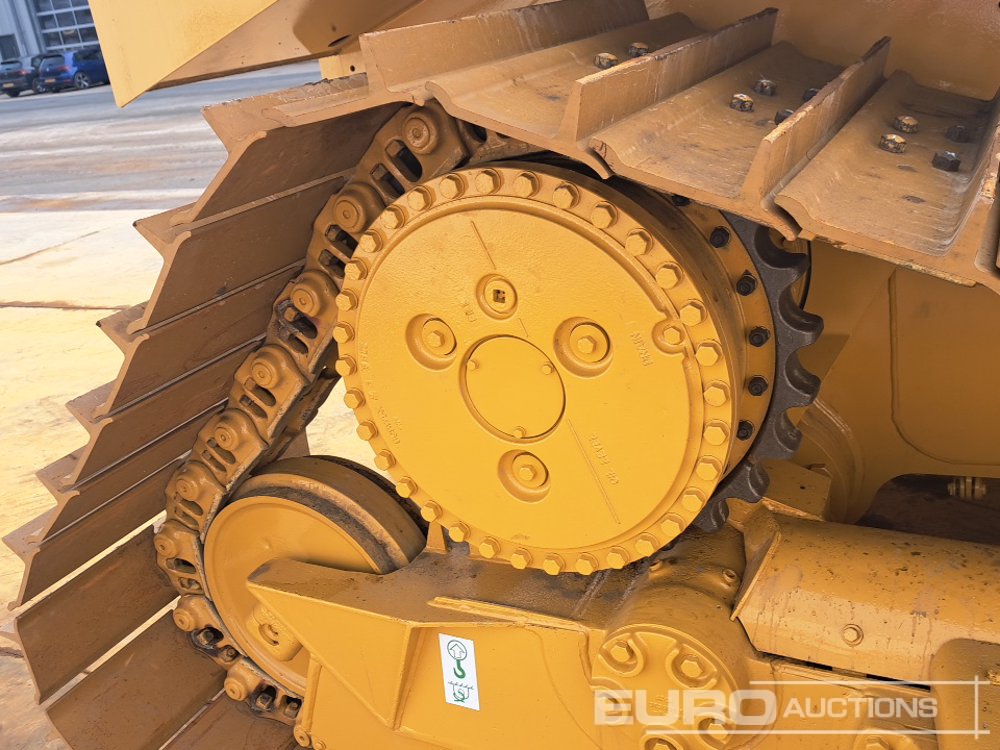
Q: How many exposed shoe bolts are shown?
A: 10